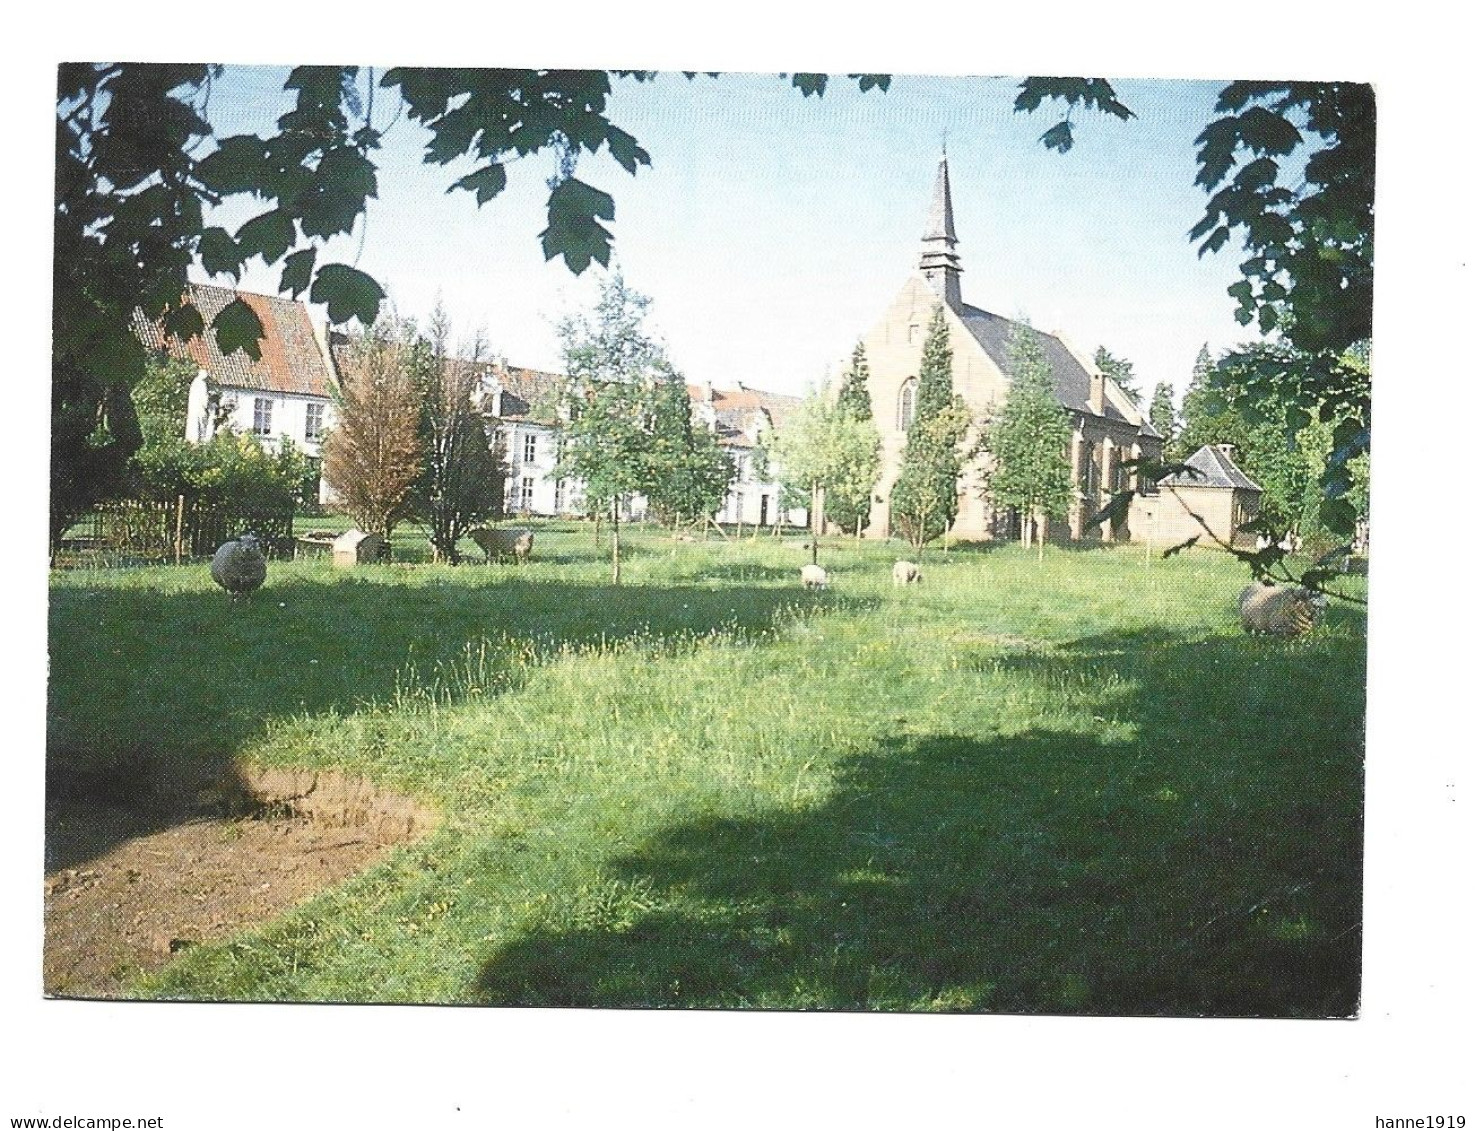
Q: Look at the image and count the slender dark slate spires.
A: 1